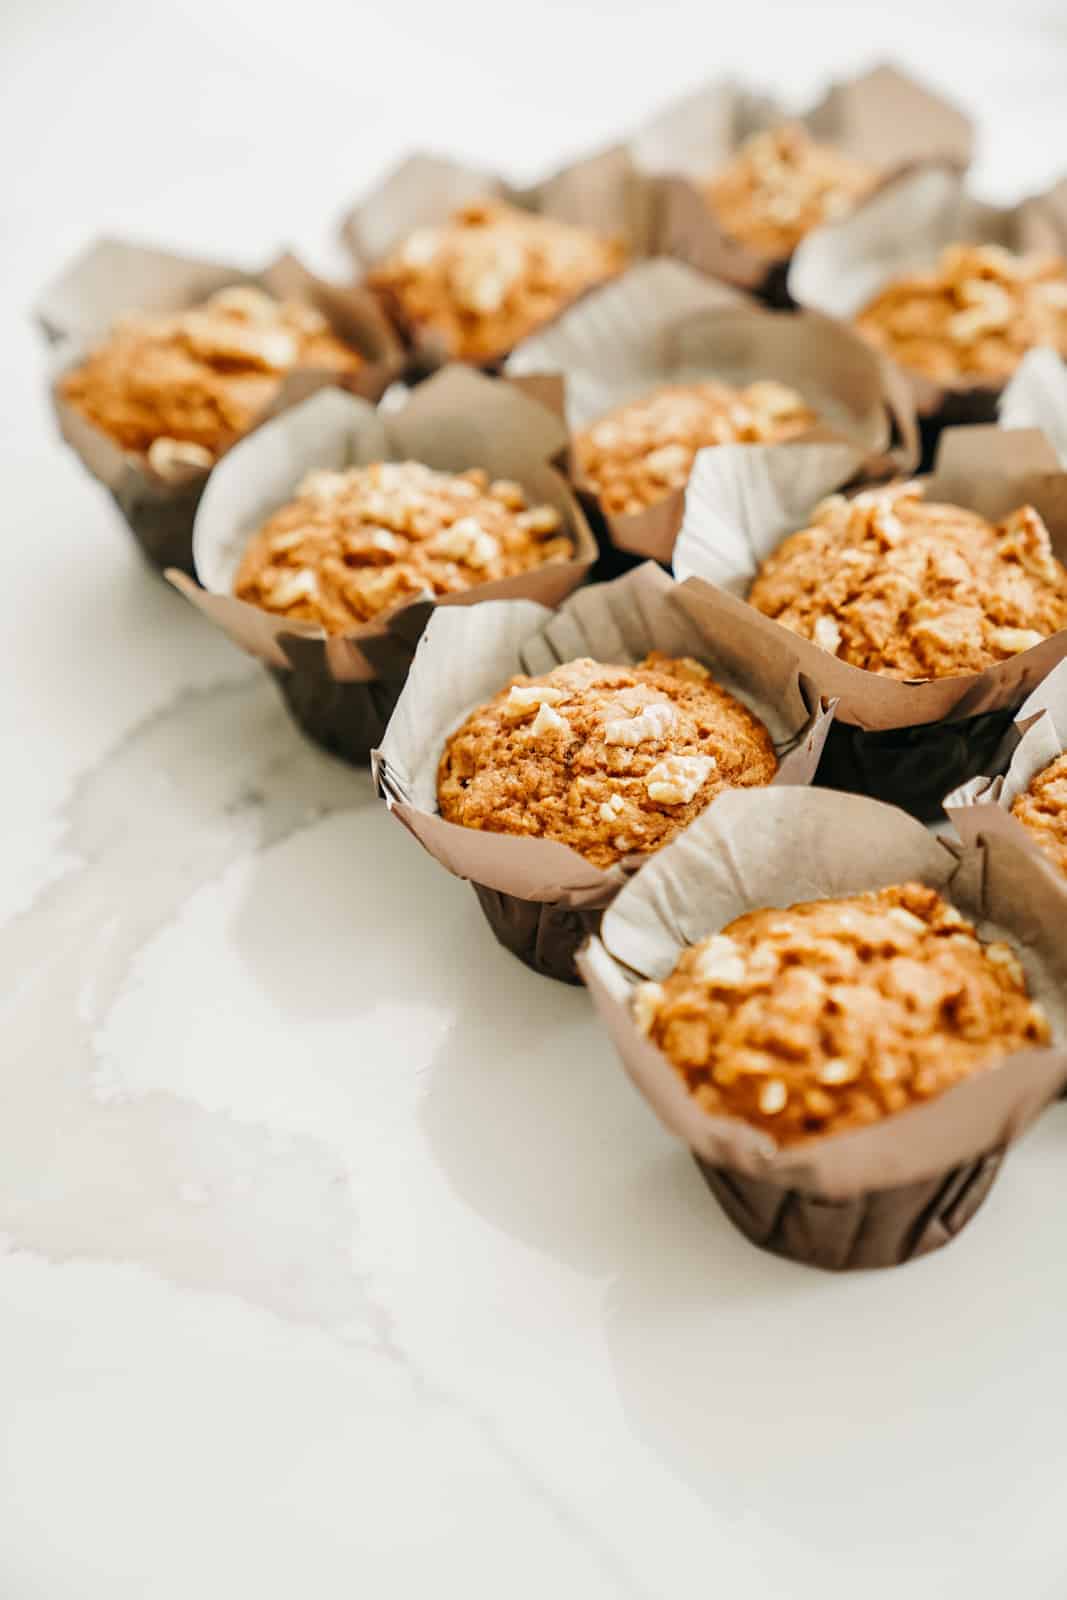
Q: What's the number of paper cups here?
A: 11